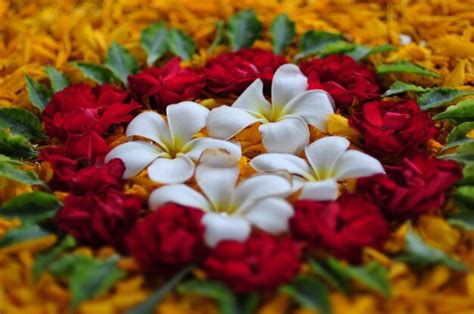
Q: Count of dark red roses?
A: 11